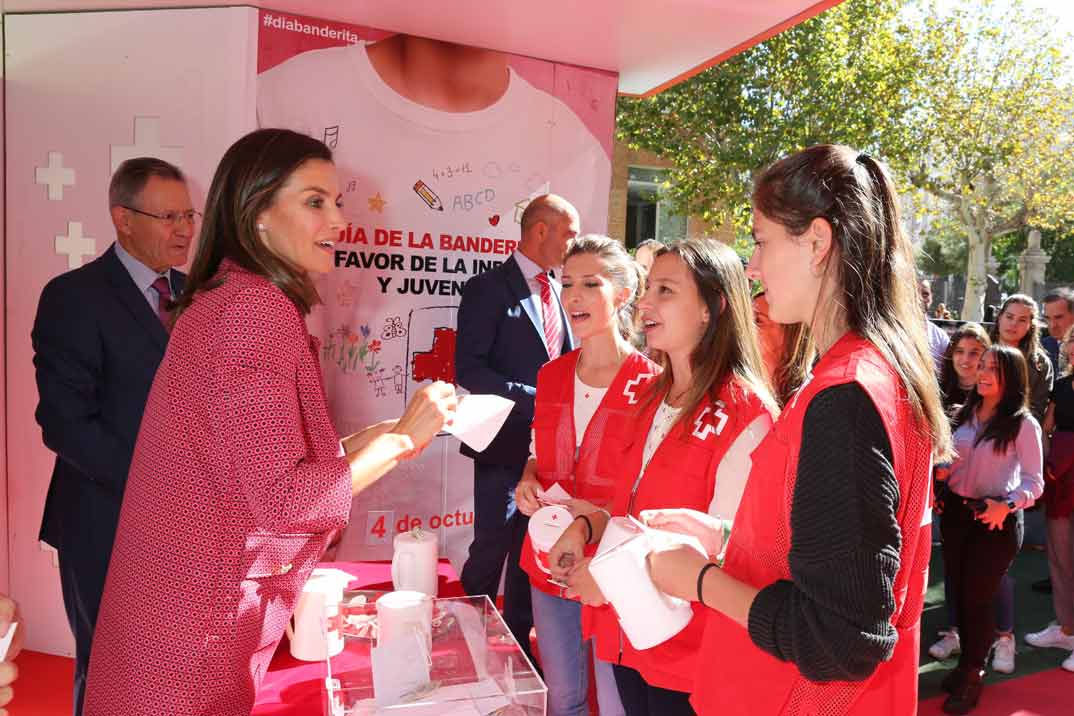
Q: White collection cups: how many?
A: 5